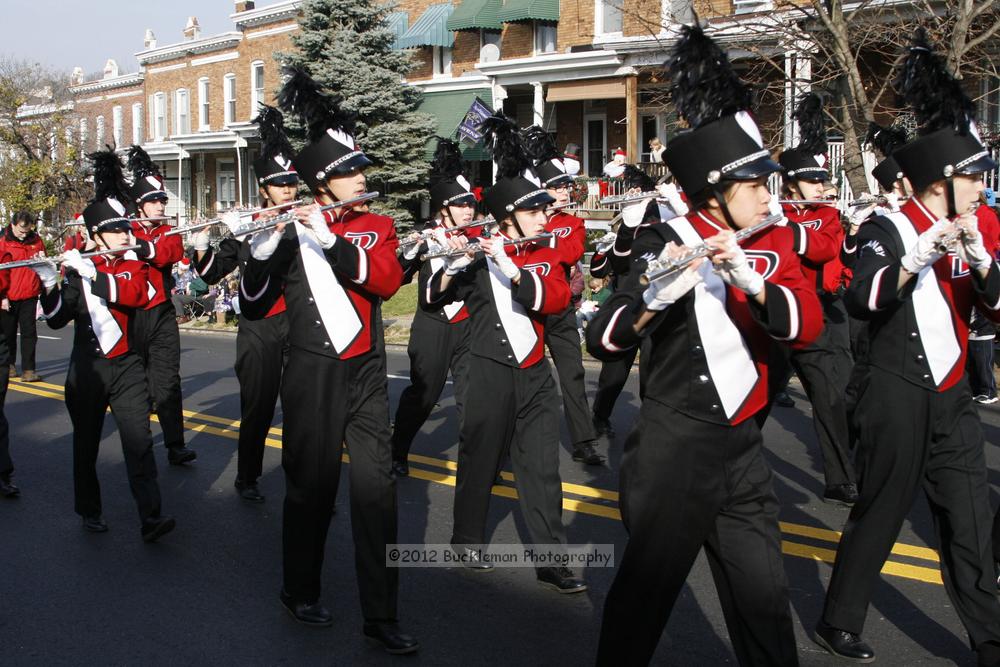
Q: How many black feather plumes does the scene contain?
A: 12